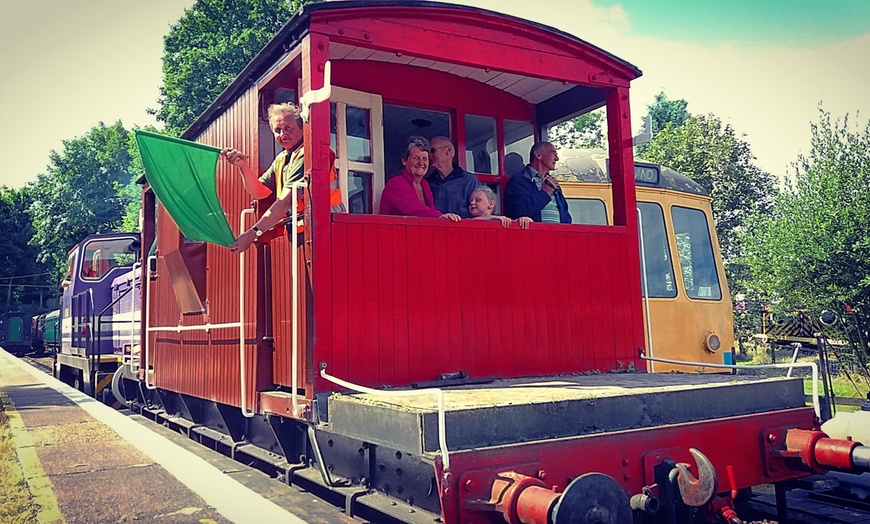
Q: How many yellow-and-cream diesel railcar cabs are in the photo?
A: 1